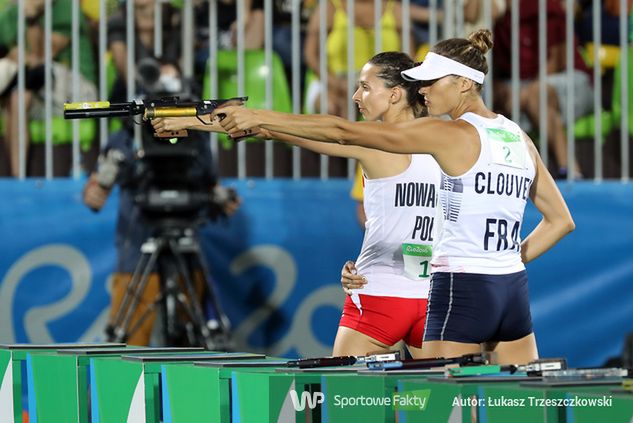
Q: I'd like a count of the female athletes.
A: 2